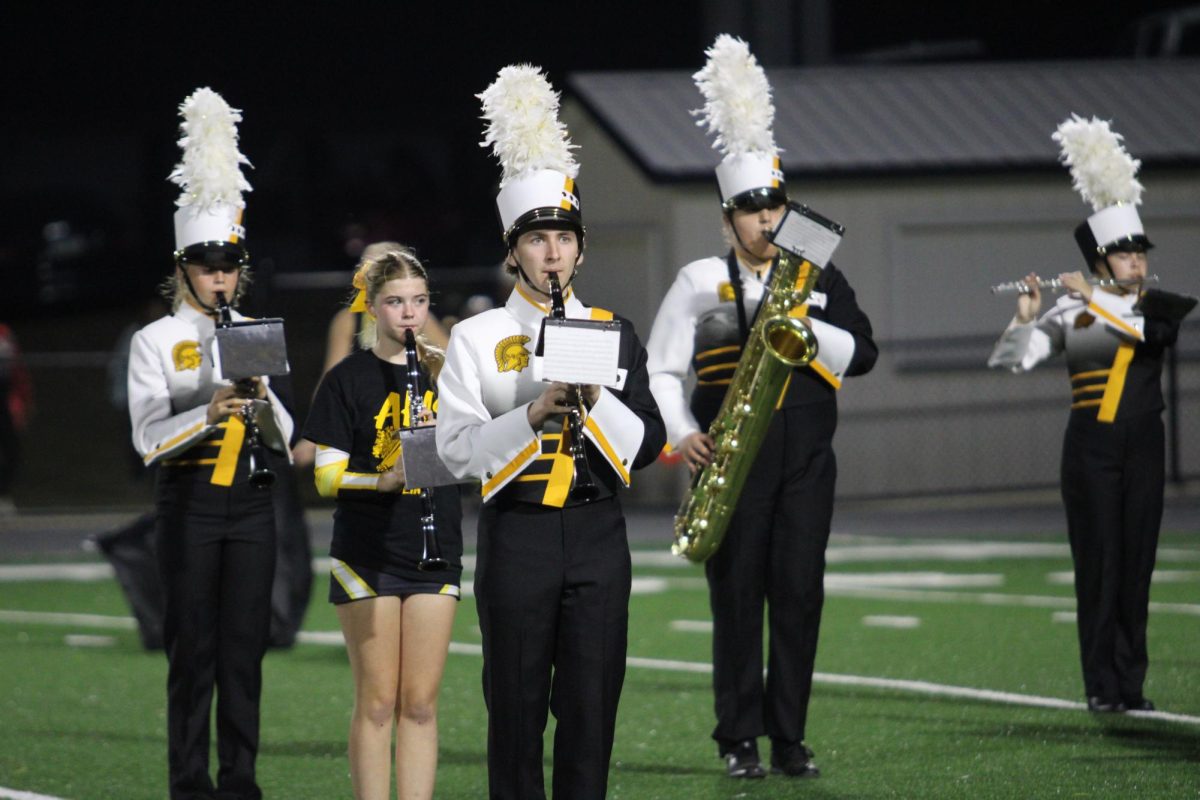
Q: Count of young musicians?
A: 5